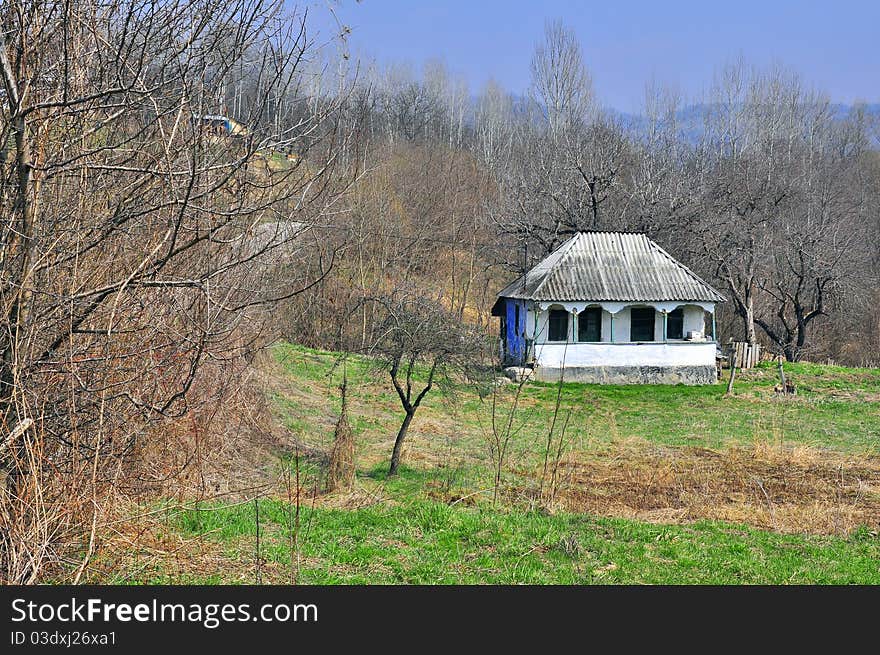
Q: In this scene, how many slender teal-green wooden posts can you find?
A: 5